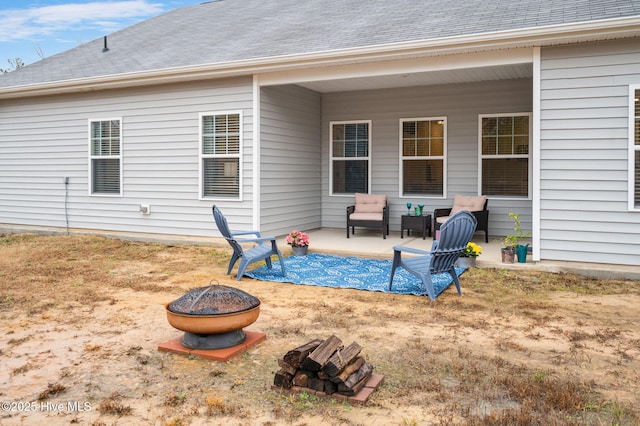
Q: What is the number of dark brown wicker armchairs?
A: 2